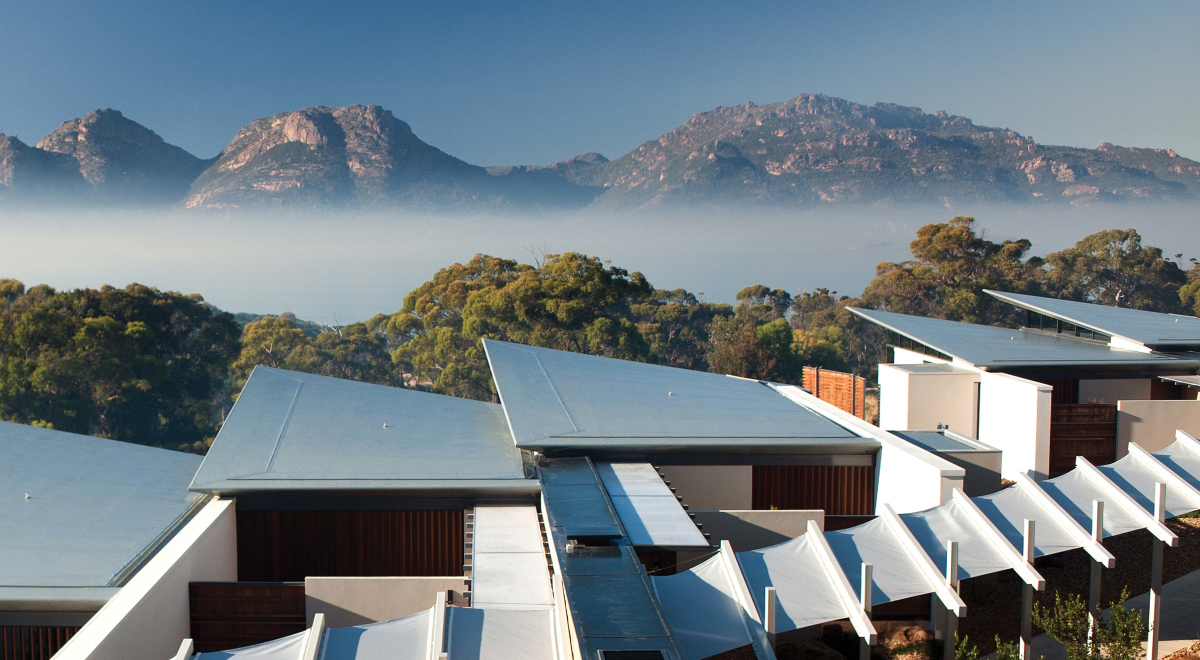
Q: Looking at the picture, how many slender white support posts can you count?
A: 6